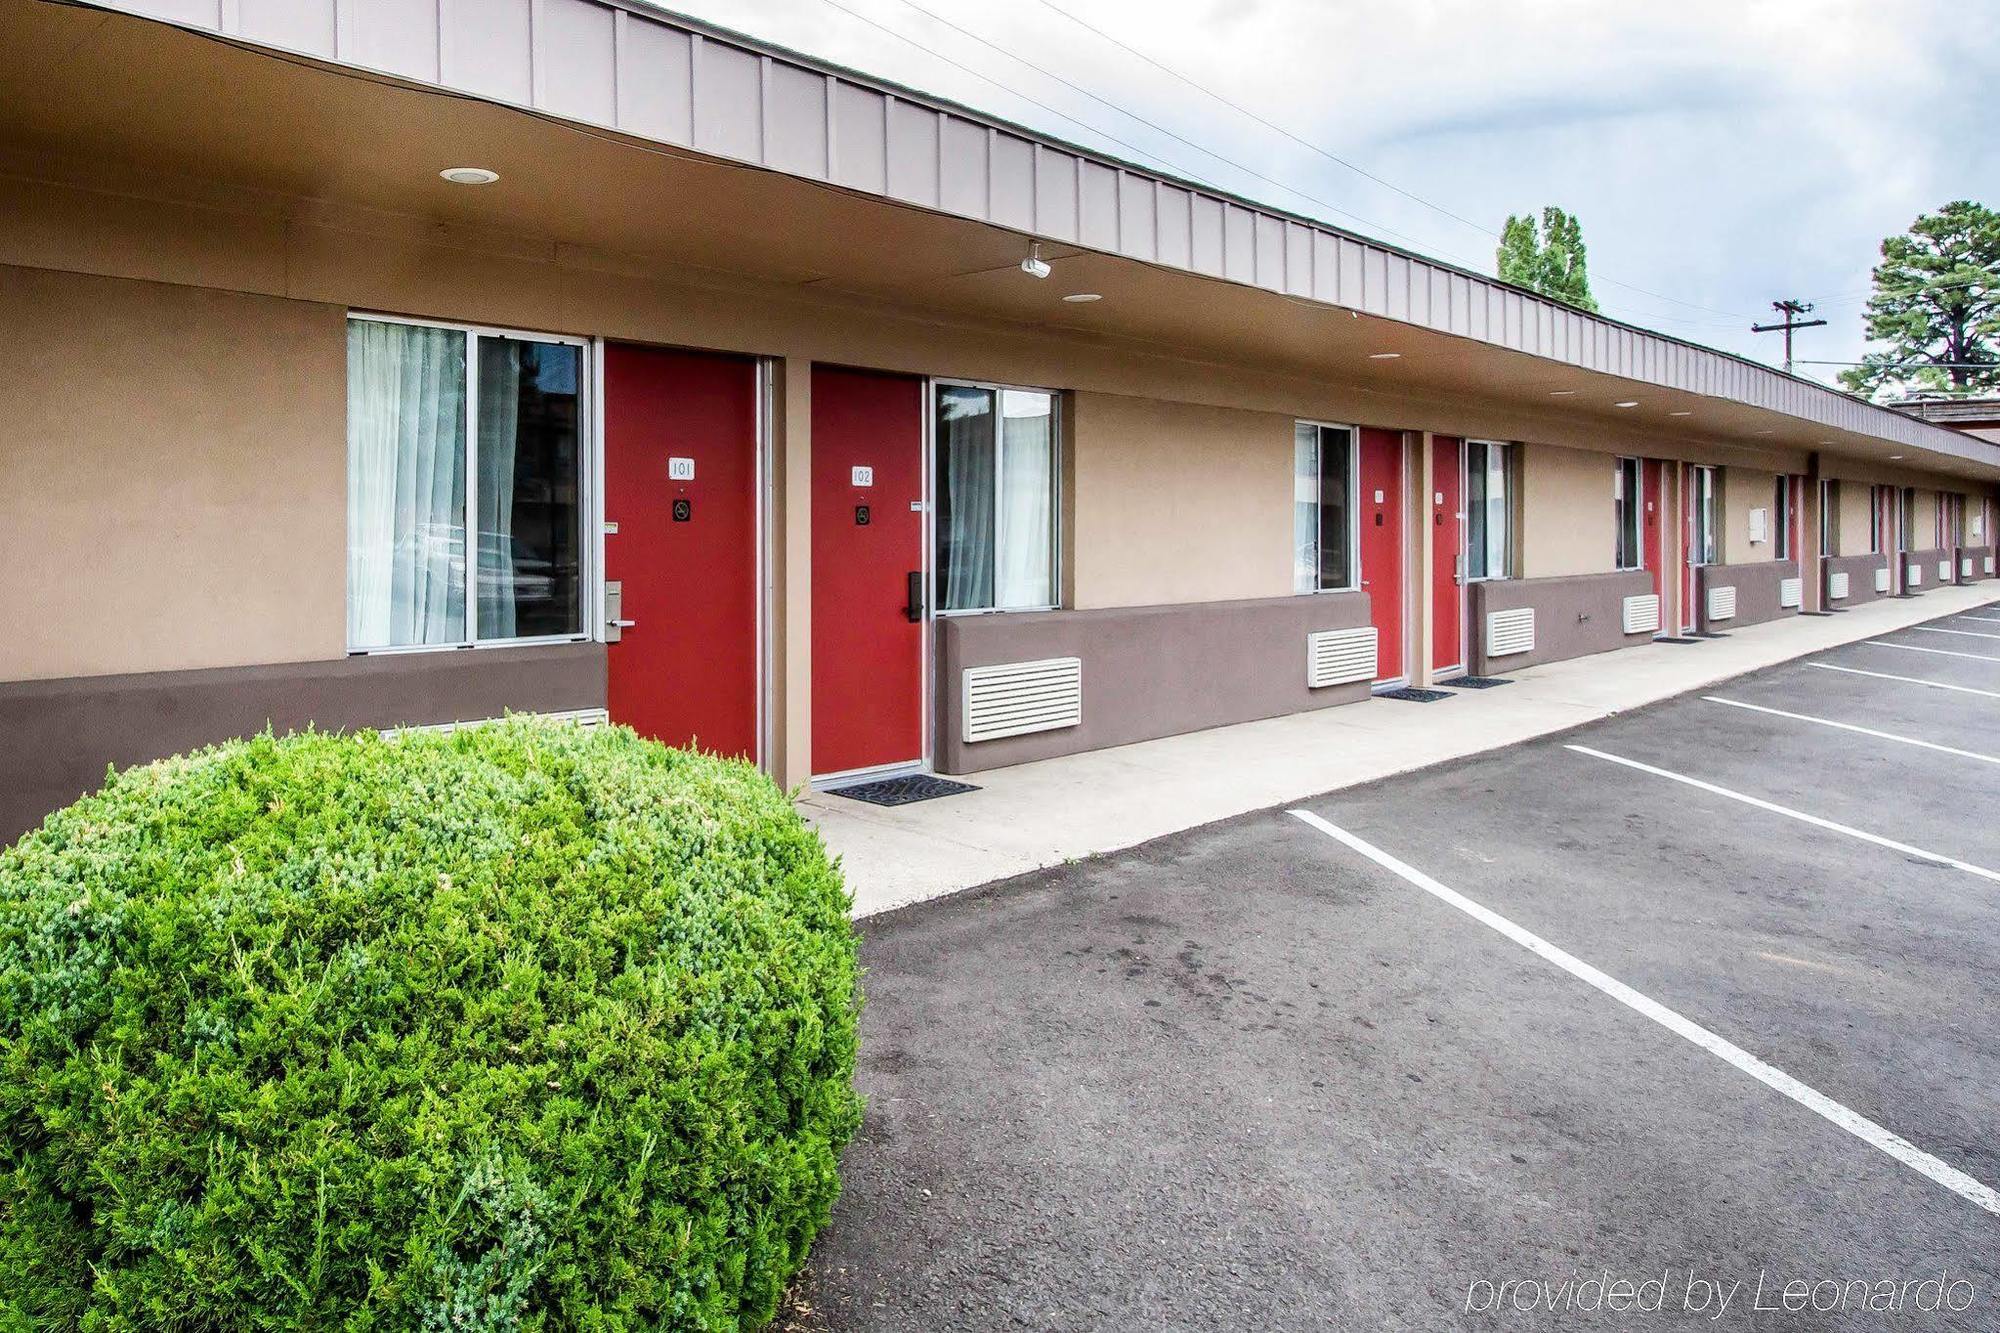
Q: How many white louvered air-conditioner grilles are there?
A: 13